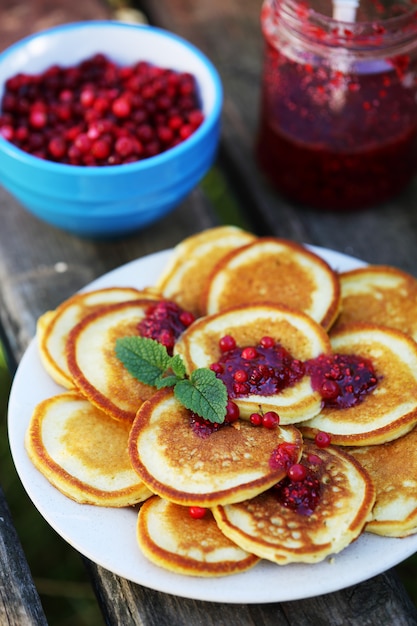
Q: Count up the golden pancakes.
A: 12